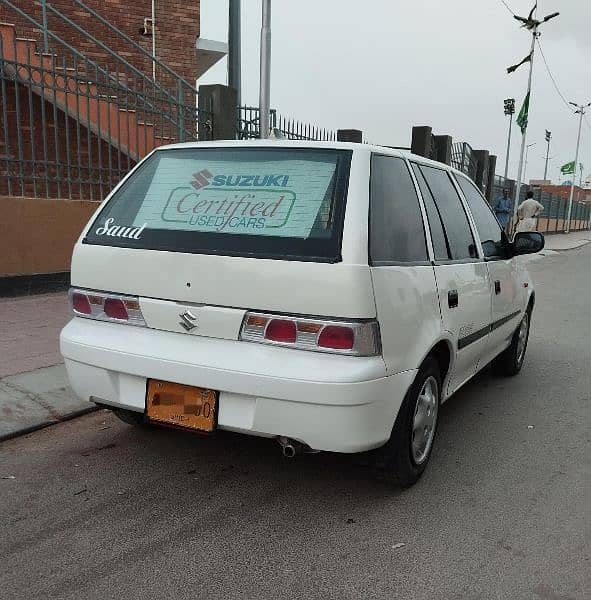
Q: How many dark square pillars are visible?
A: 6